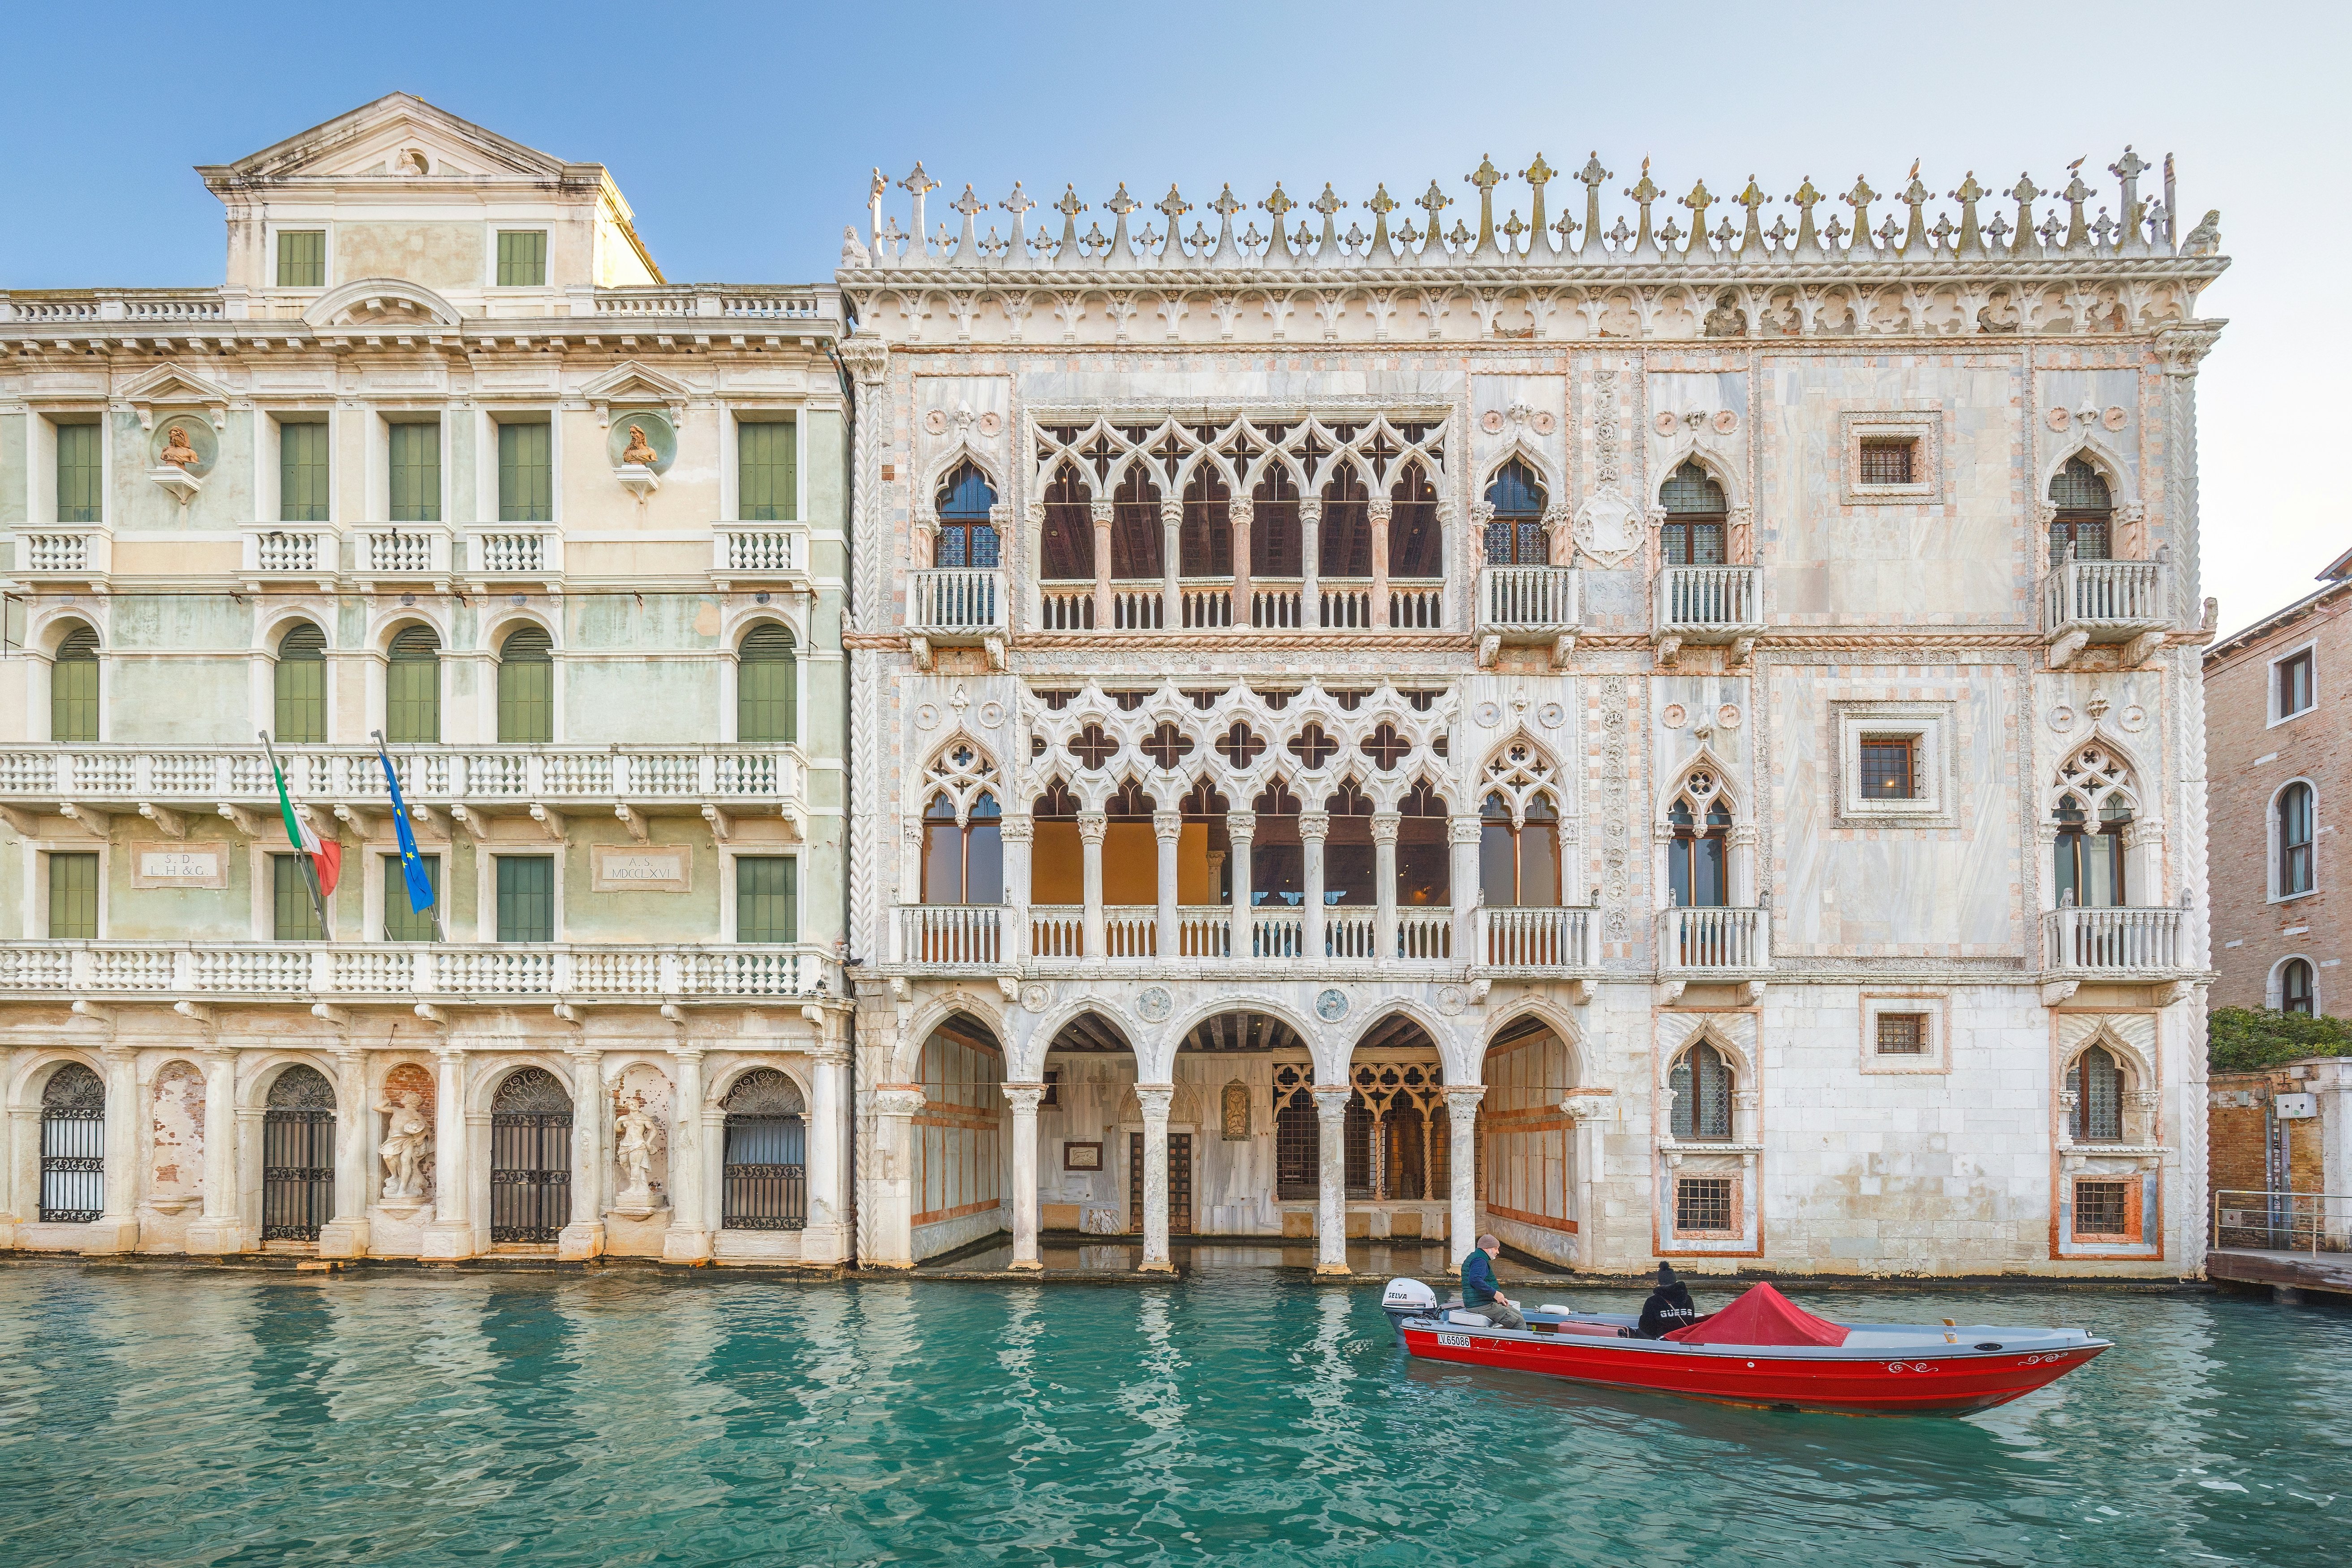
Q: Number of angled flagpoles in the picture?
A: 2